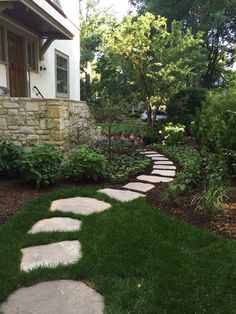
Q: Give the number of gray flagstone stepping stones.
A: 13